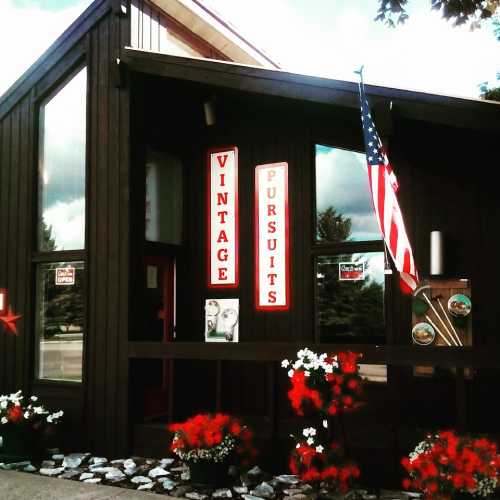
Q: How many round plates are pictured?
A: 2